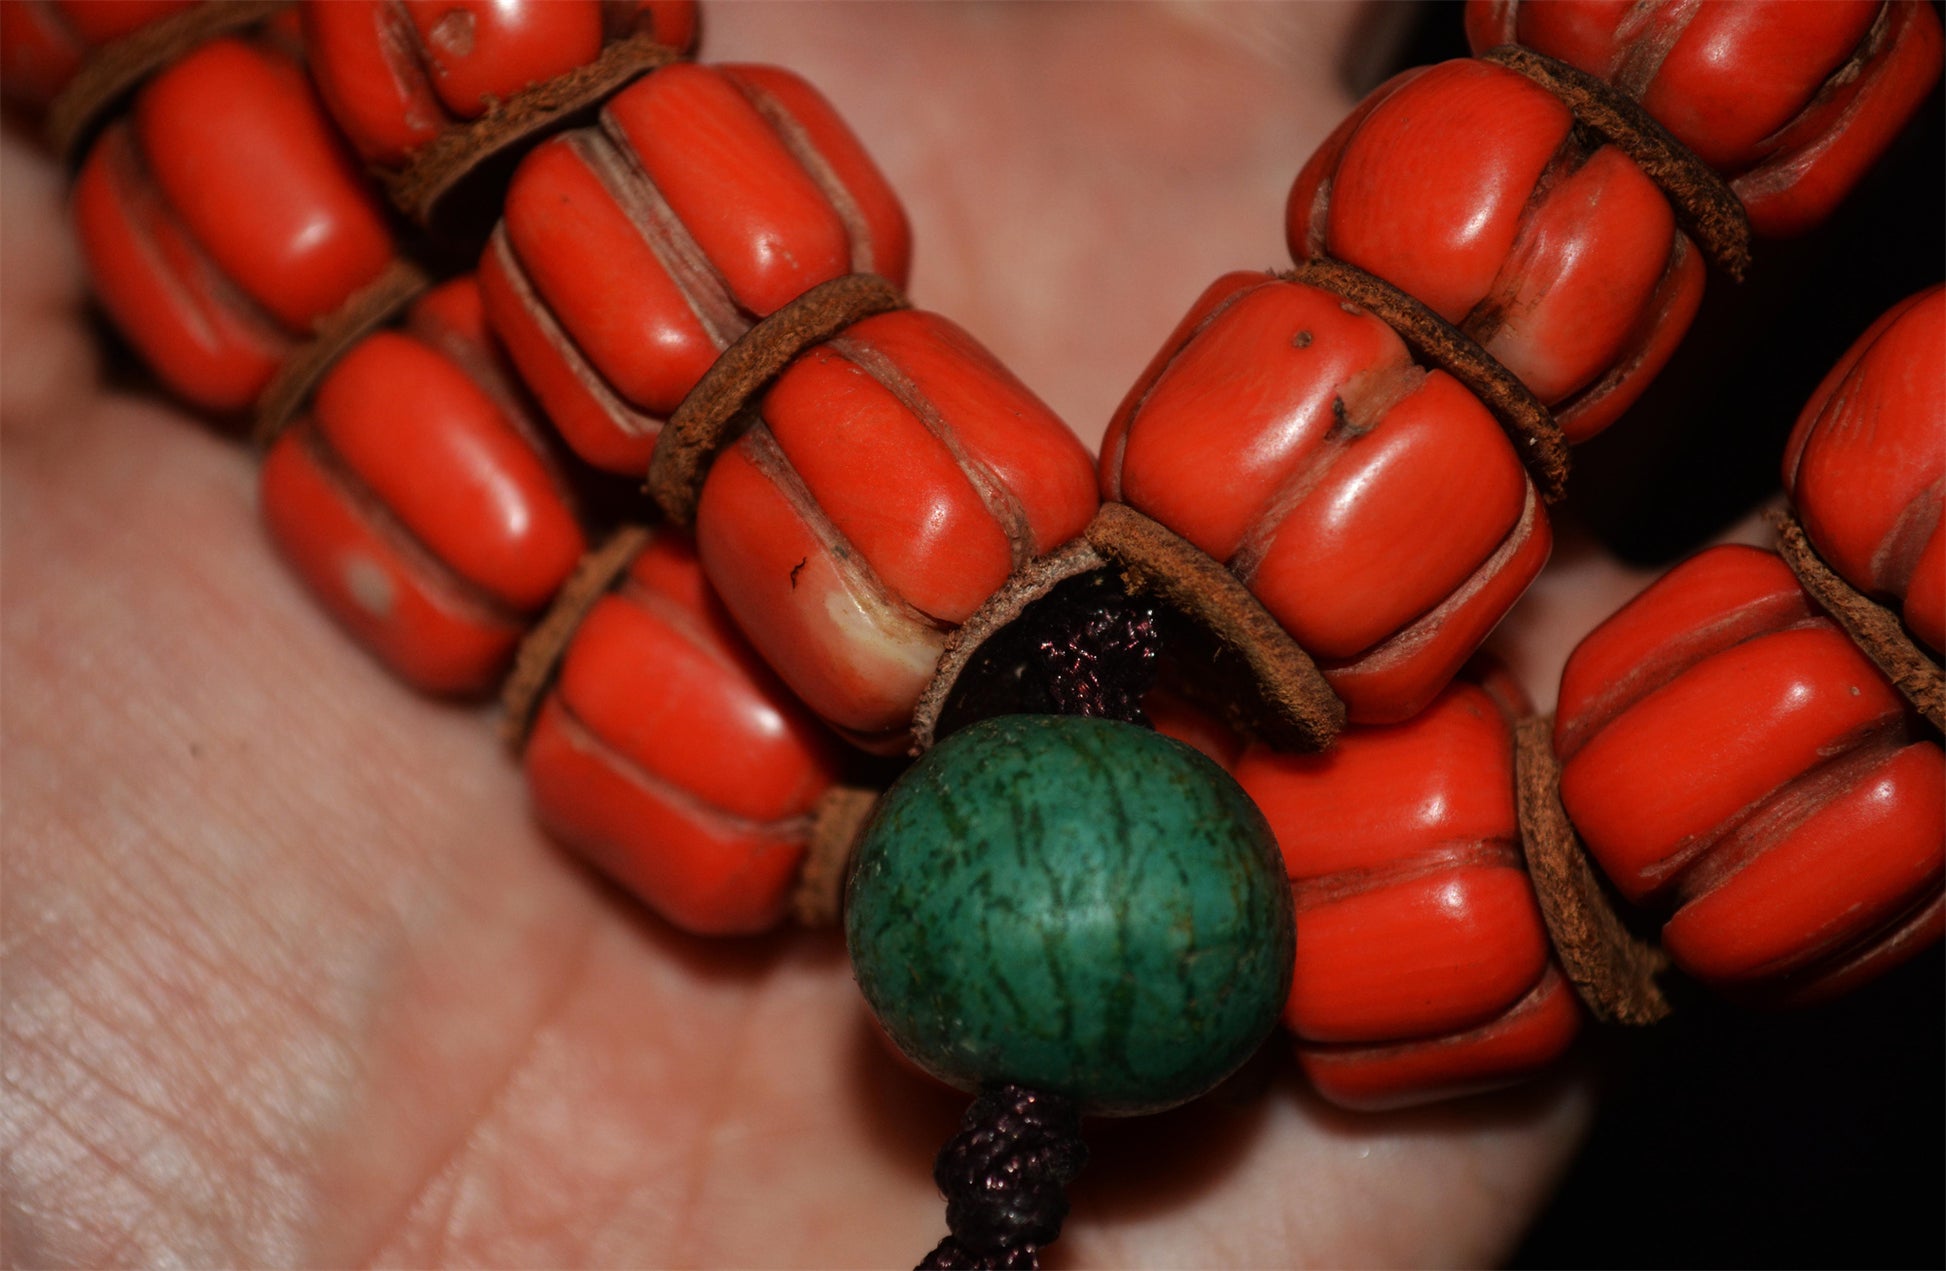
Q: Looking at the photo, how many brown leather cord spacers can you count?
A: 12